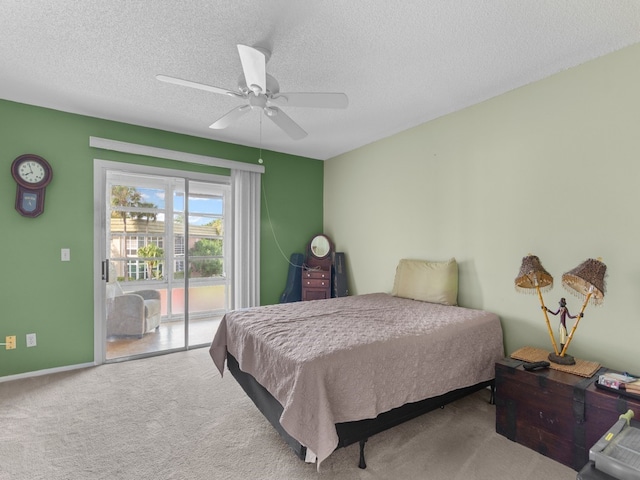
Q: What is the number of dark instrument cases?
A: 2